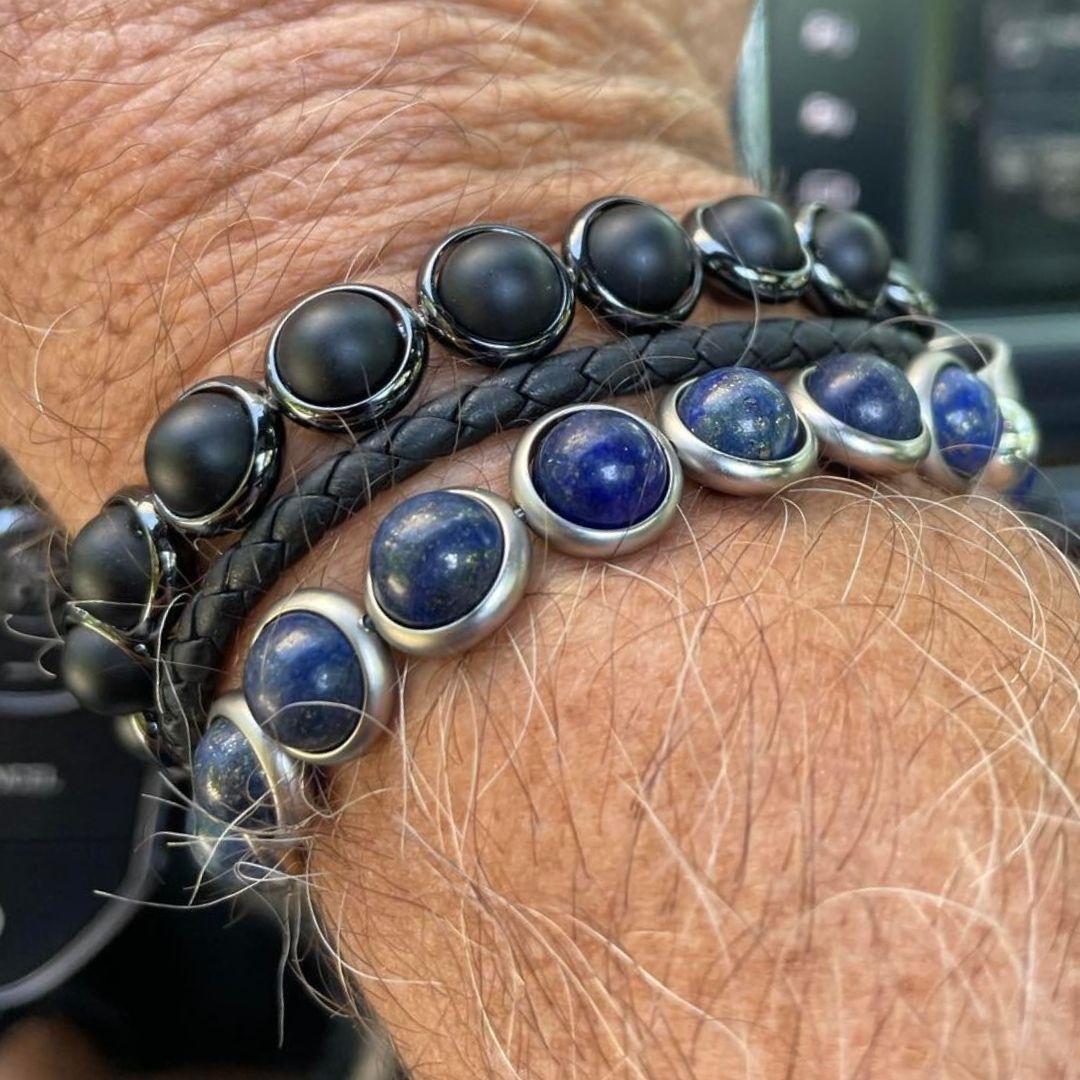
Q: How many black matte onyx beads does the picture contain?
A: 8